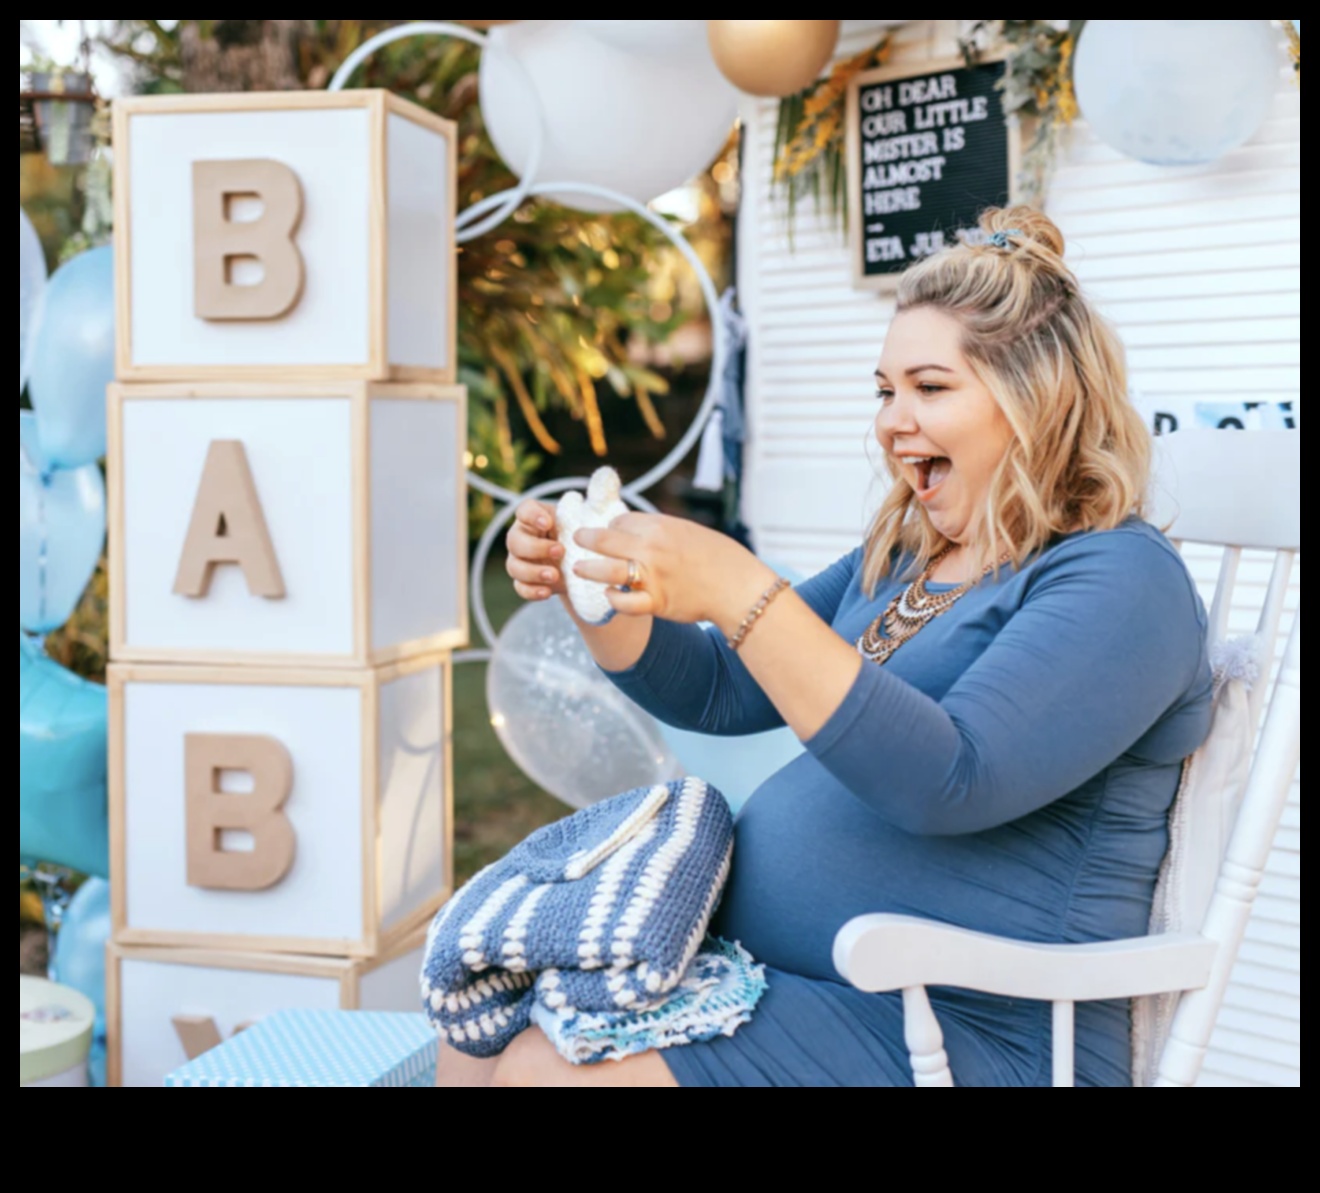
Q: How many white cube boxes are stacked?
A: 4